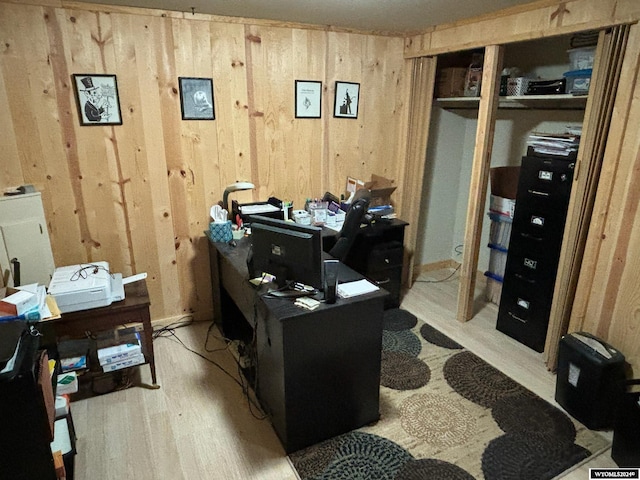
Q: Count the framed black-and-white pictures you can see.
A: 4